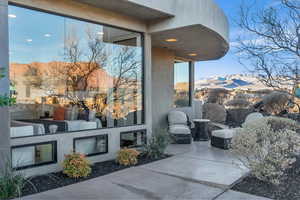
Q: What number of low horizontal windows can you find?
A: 3